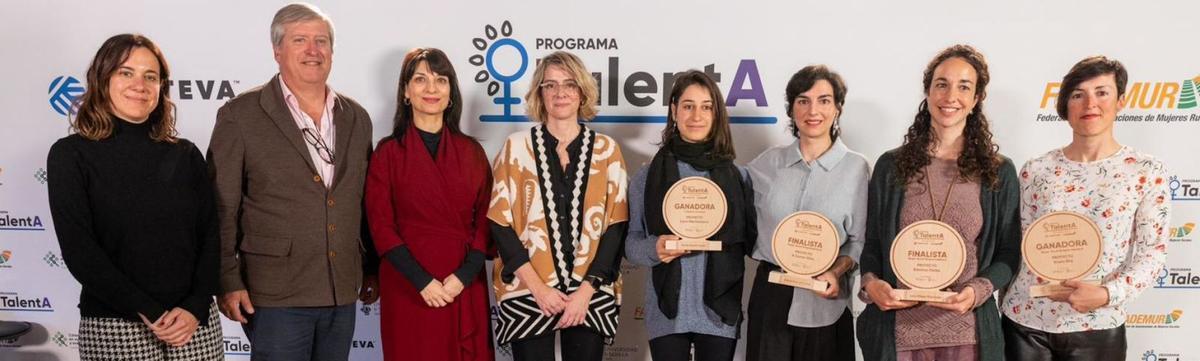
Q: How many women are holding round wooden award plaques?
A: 4